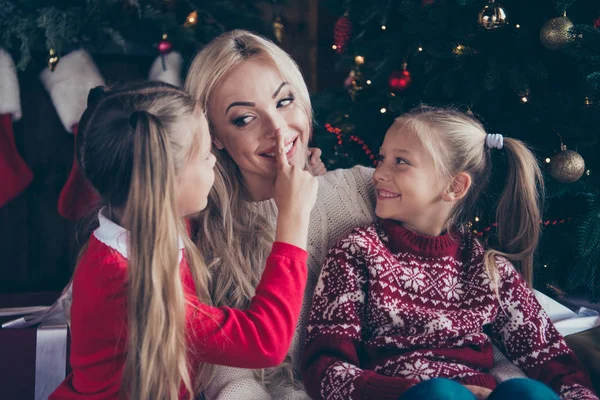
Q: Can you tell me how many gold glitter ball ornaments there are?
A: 2